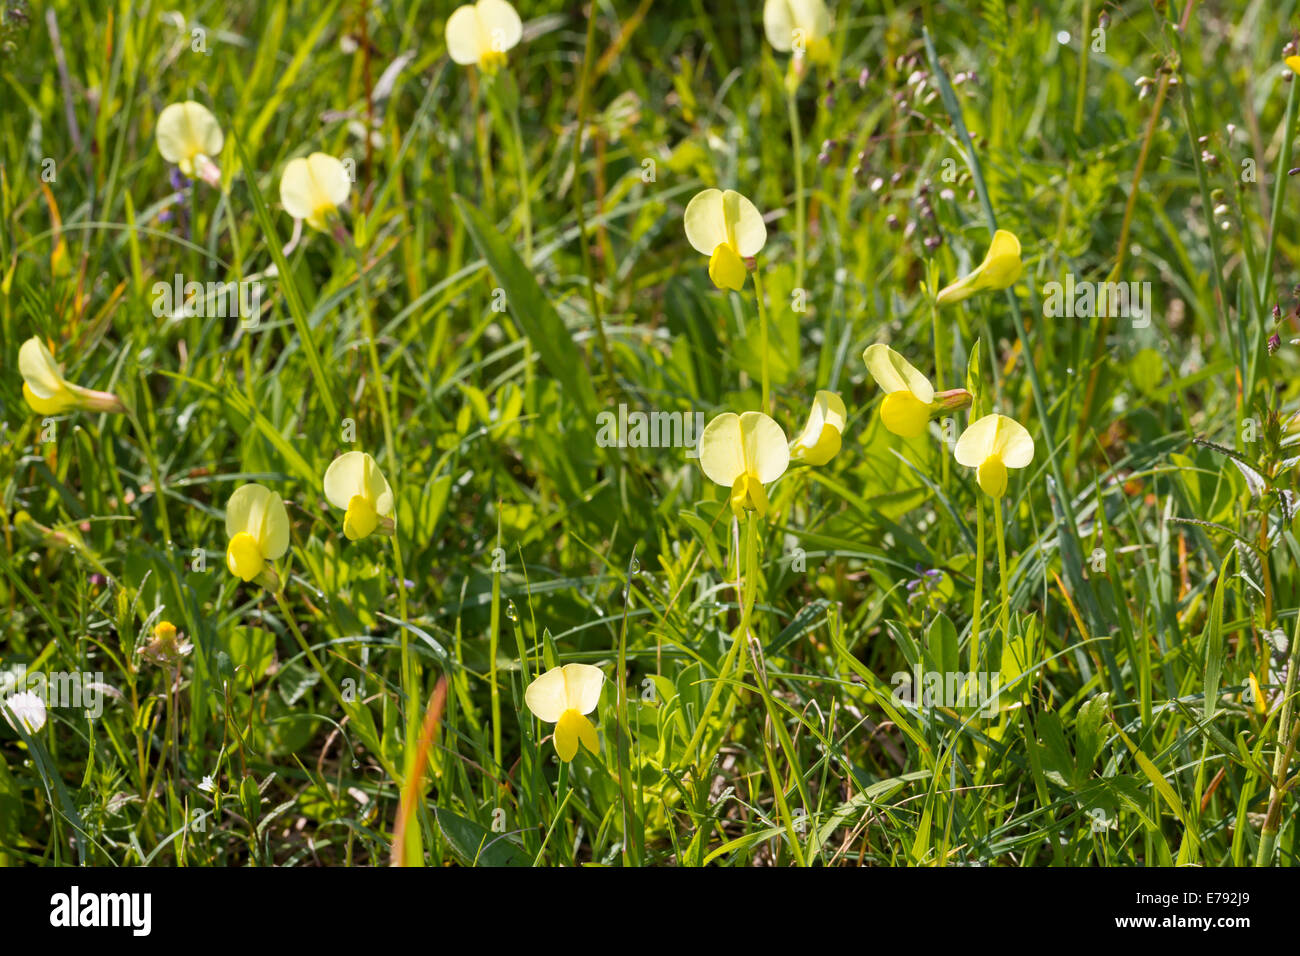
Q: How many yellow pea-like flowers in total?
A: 14